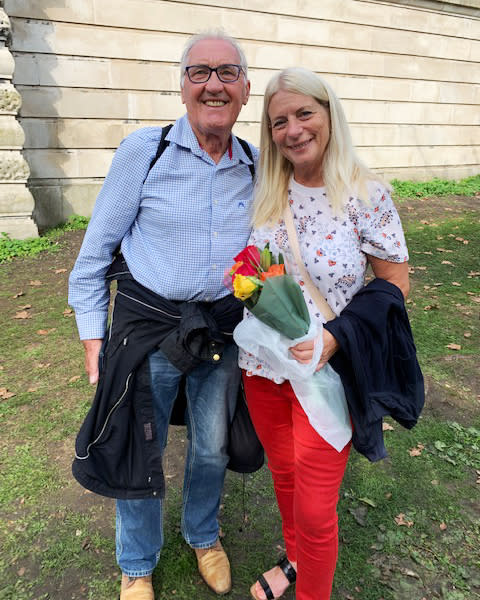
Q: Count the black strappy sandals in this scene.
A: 1